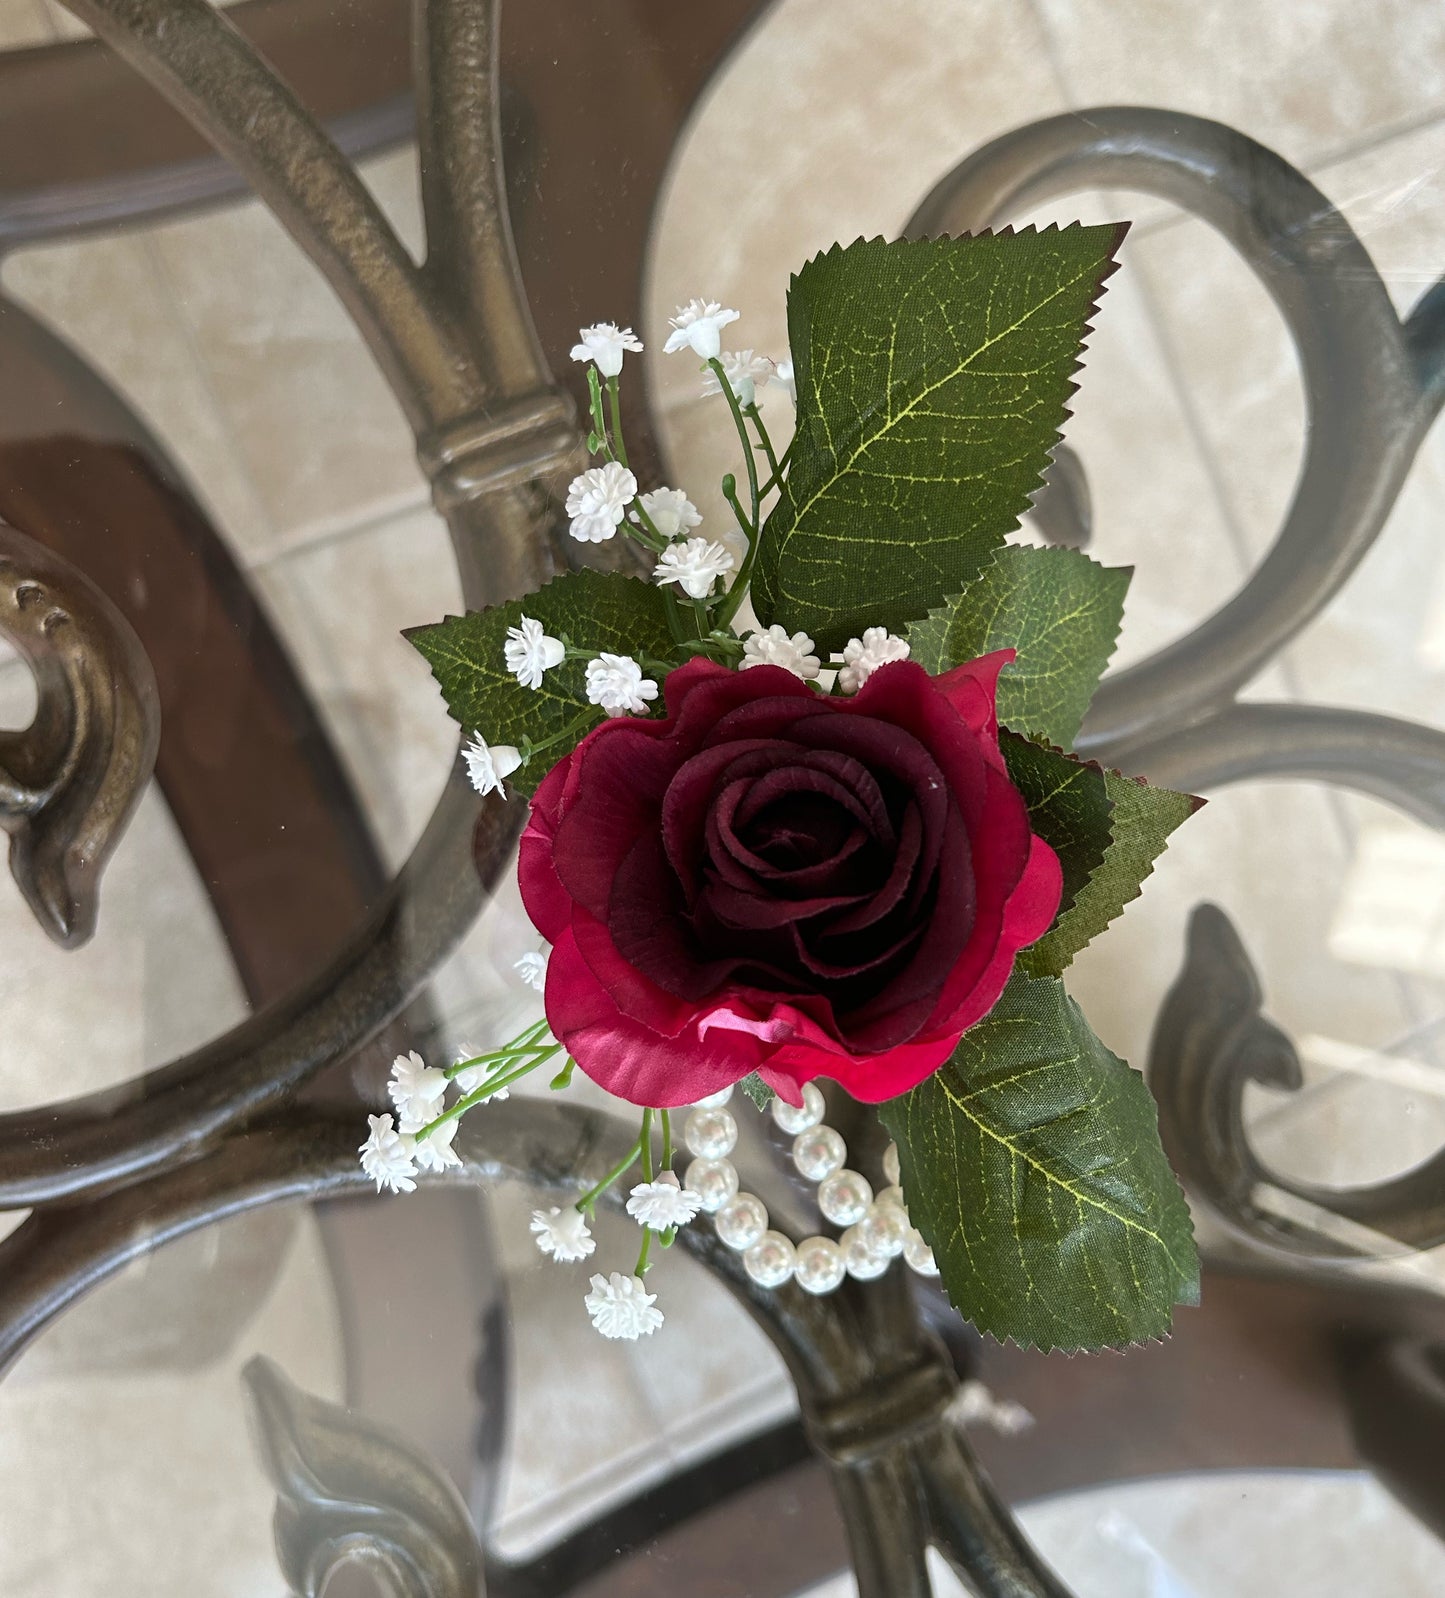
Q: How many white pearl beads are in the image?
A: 14